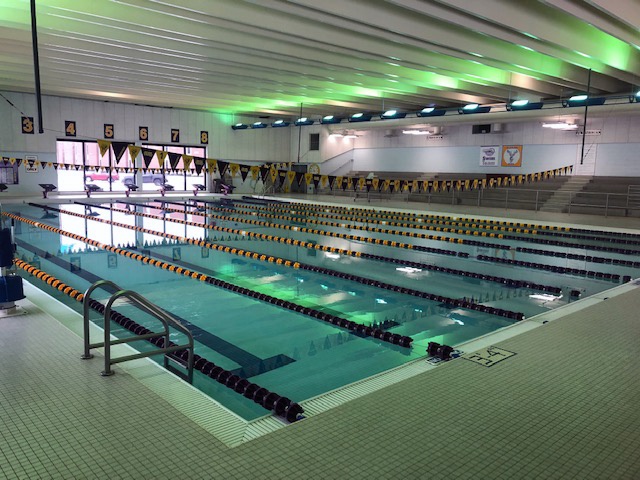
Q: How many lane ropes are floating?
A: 9